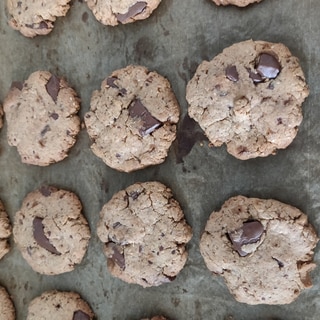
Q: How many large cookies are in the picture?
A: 2